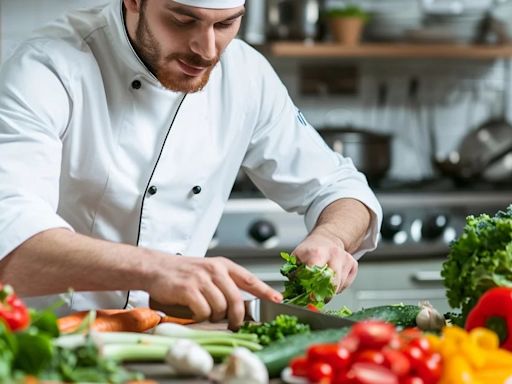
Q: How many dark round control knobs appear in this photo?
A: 3